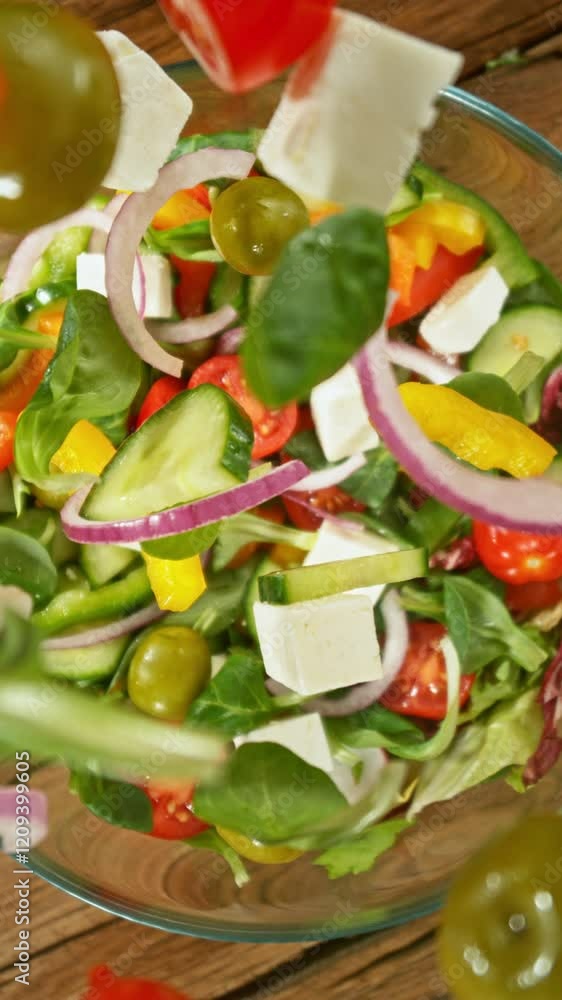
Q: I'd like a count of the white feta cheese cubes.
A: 8